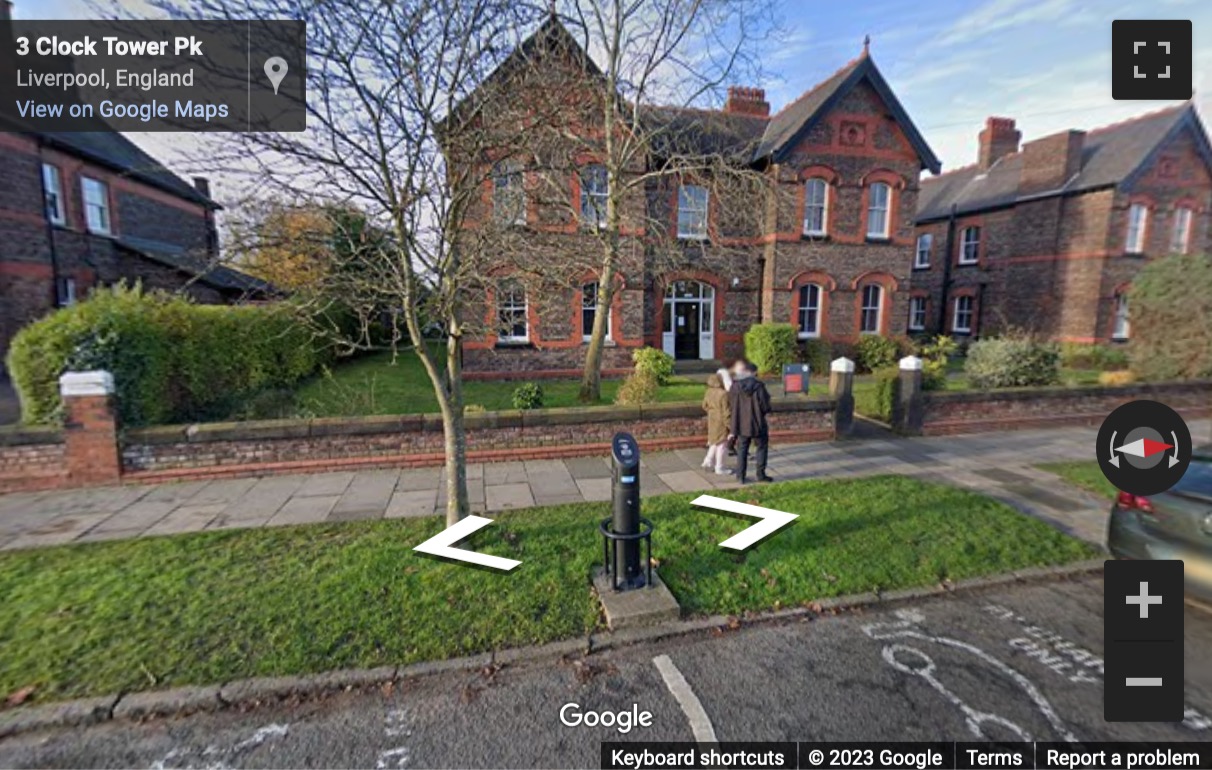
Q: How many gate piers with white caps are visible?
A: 3